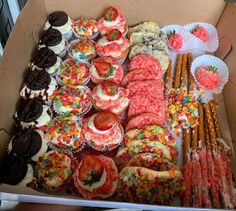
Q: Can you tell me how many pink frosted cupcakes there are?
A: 6